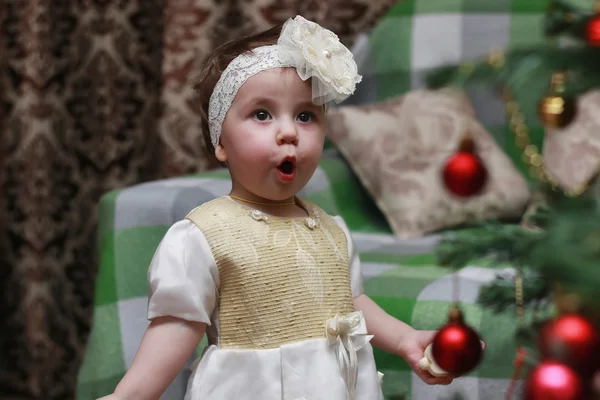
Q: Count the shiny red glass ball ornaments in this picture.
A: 5